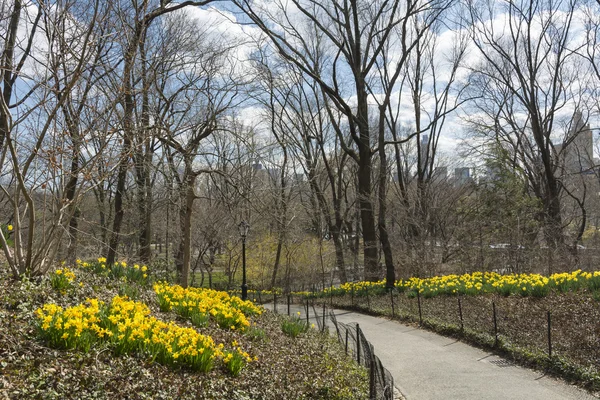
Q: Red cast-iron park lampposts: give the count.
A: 0